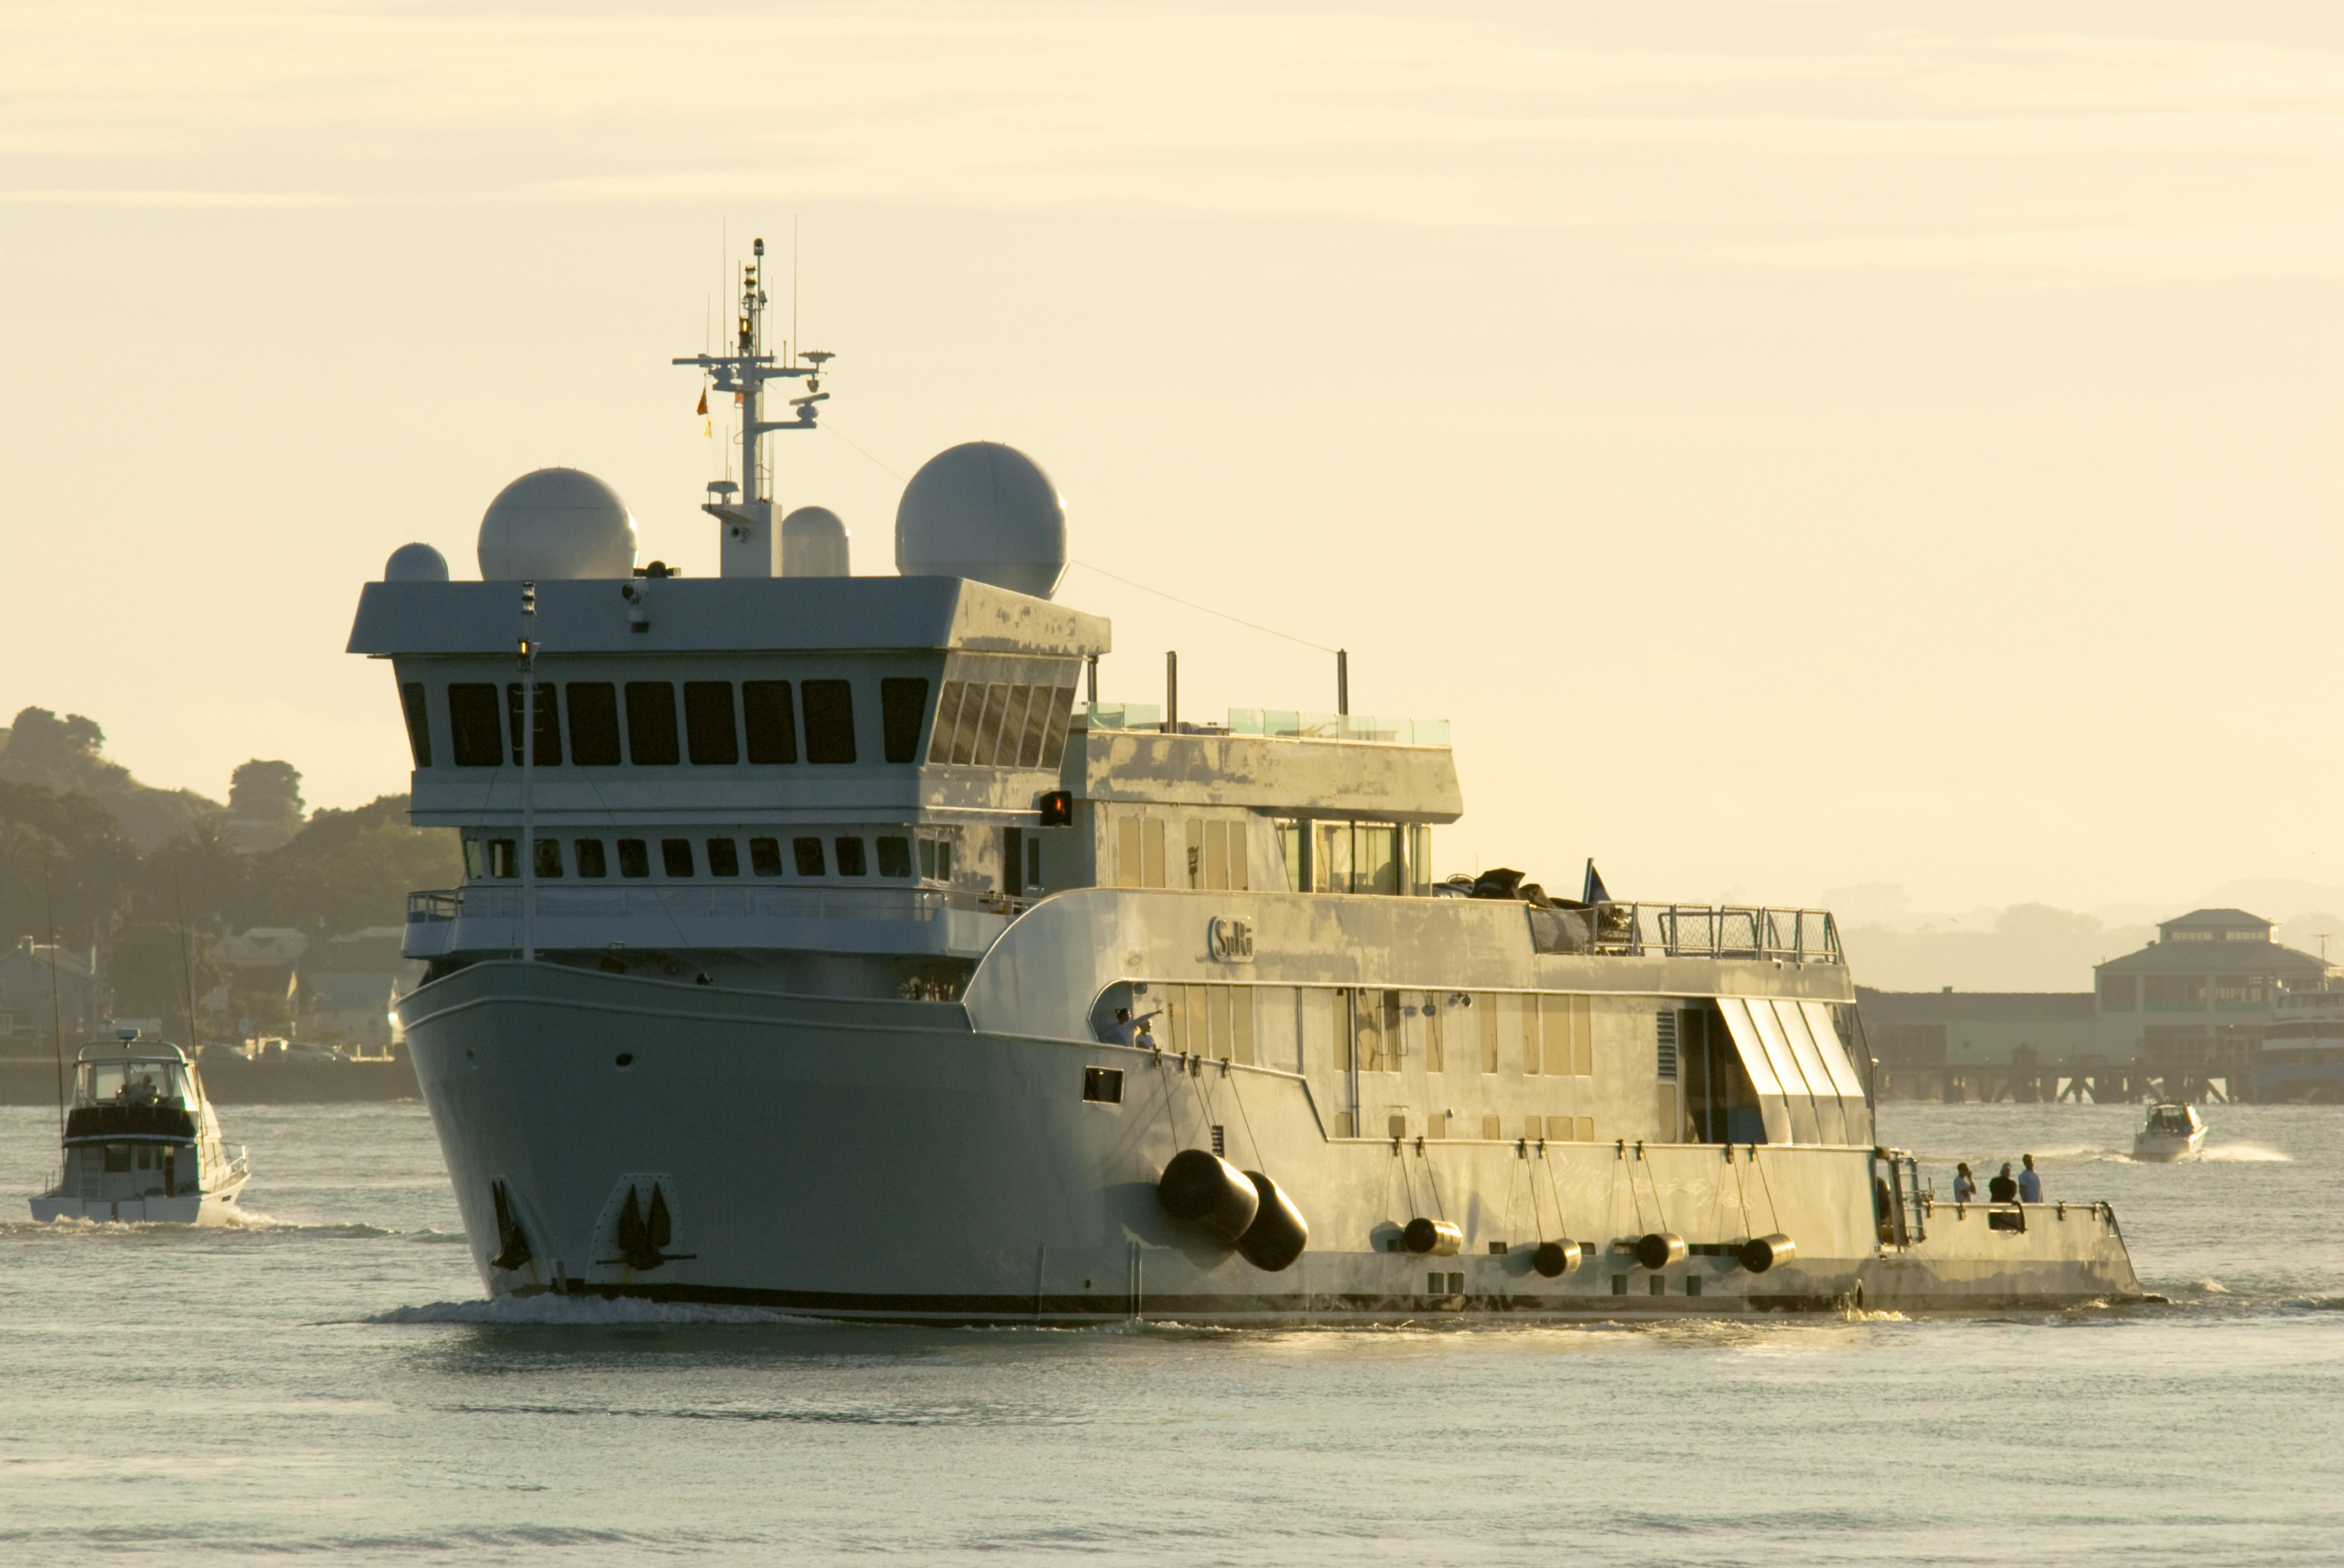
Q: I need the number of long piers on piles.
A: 1